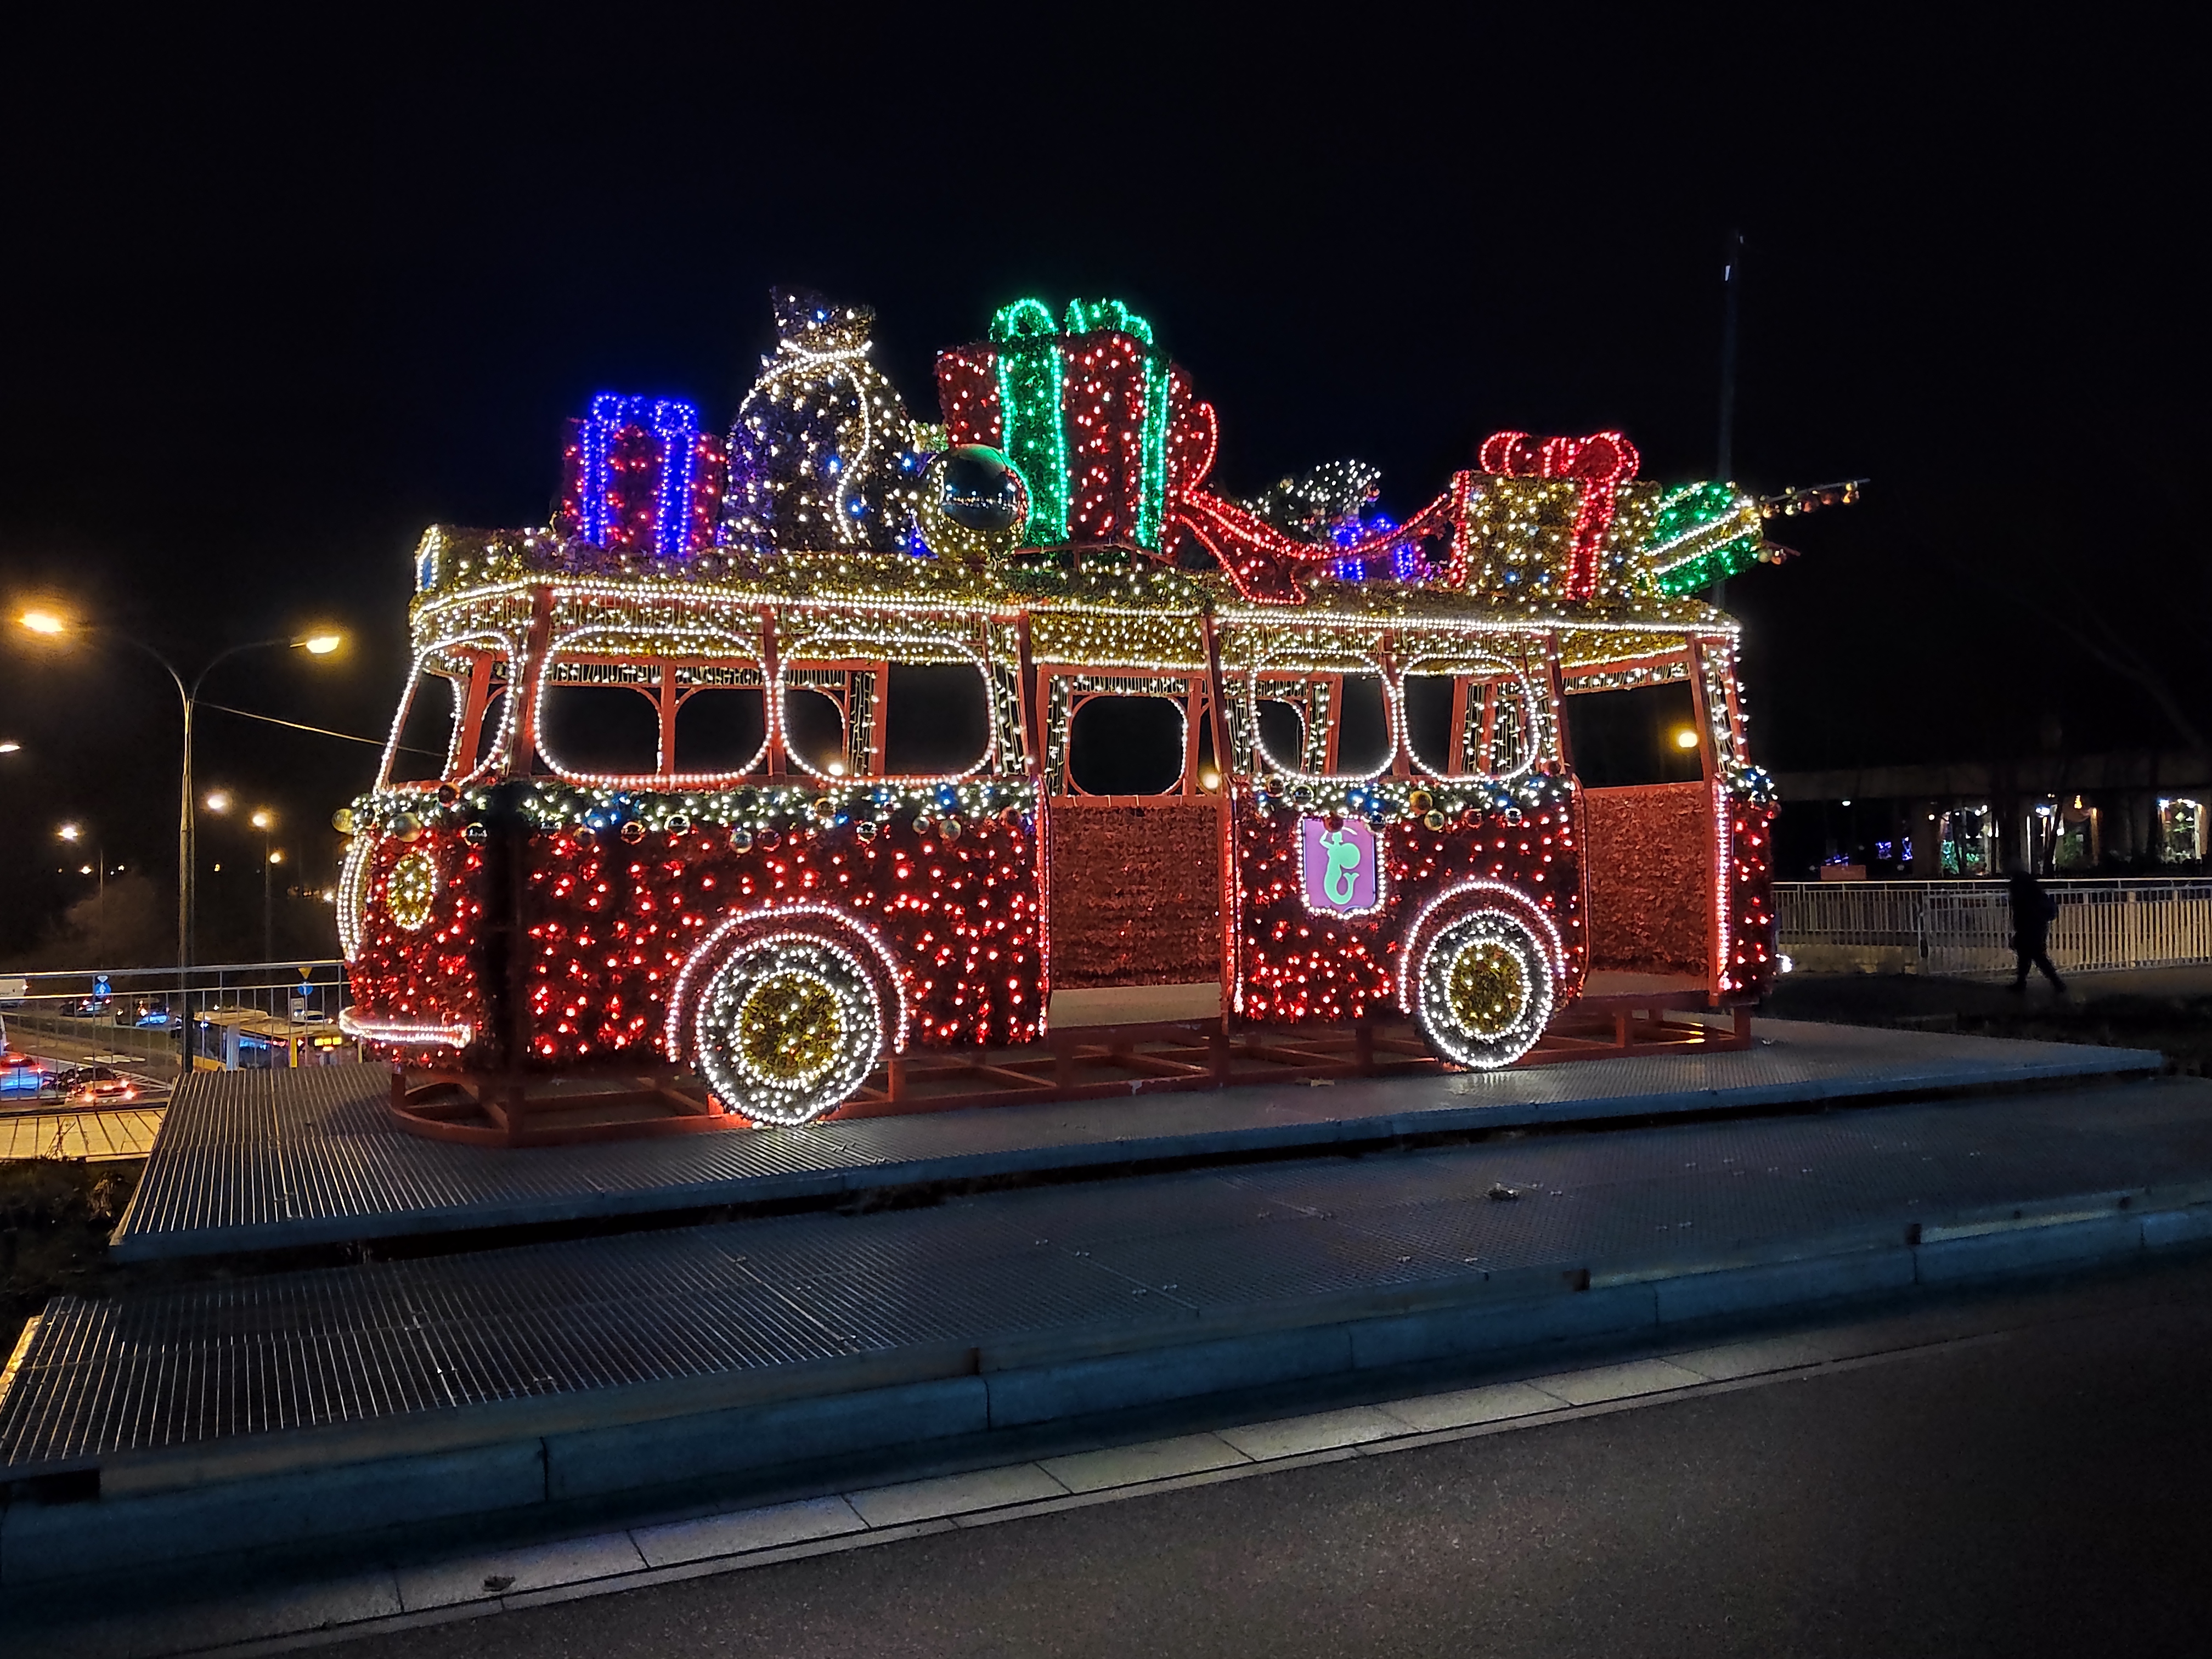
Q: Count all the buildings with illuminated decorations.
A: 1